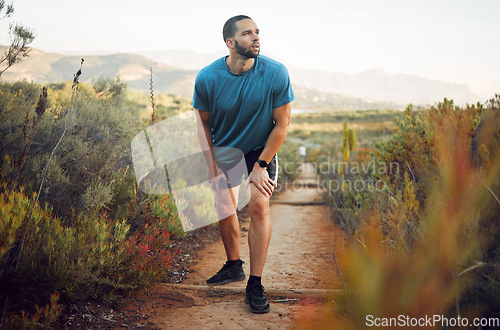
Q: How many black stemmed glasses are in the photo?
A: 0